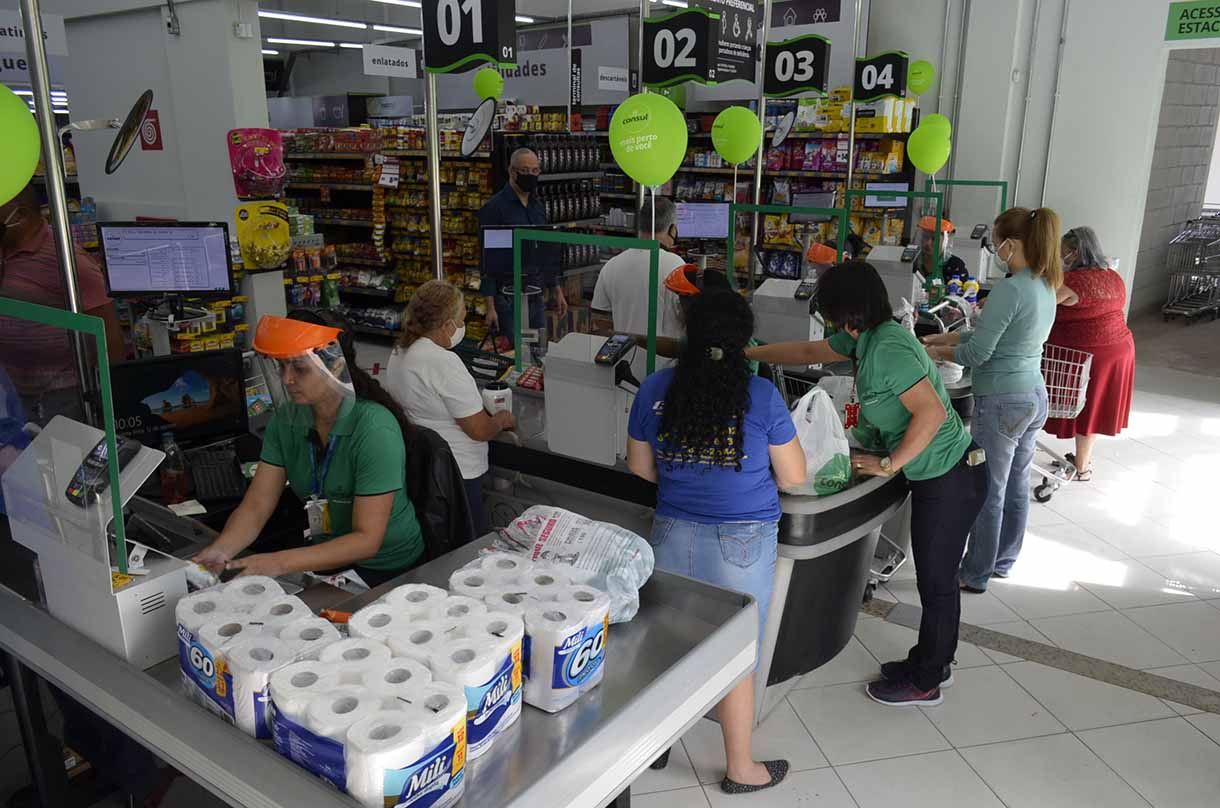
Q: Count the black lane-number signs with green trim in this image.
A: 4